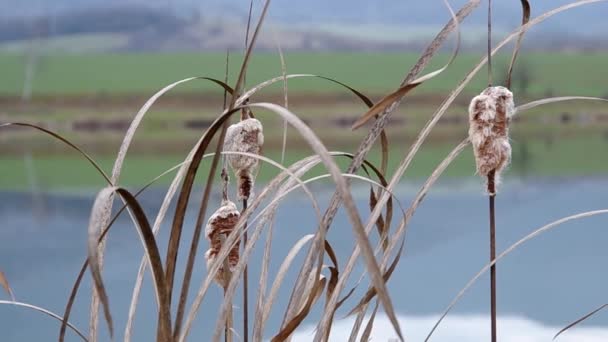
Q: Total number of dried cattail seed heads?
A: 3